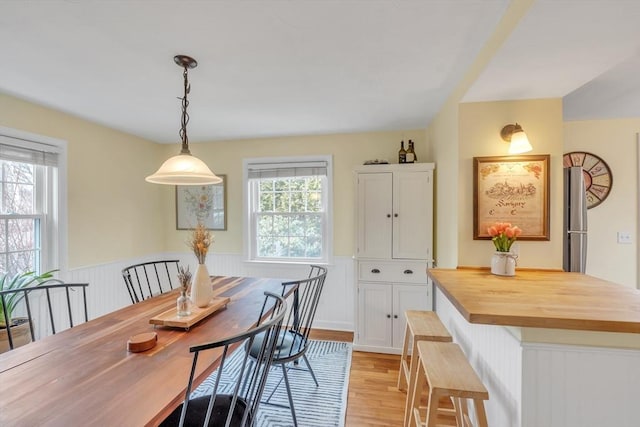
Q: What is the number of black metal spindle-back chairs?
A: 4